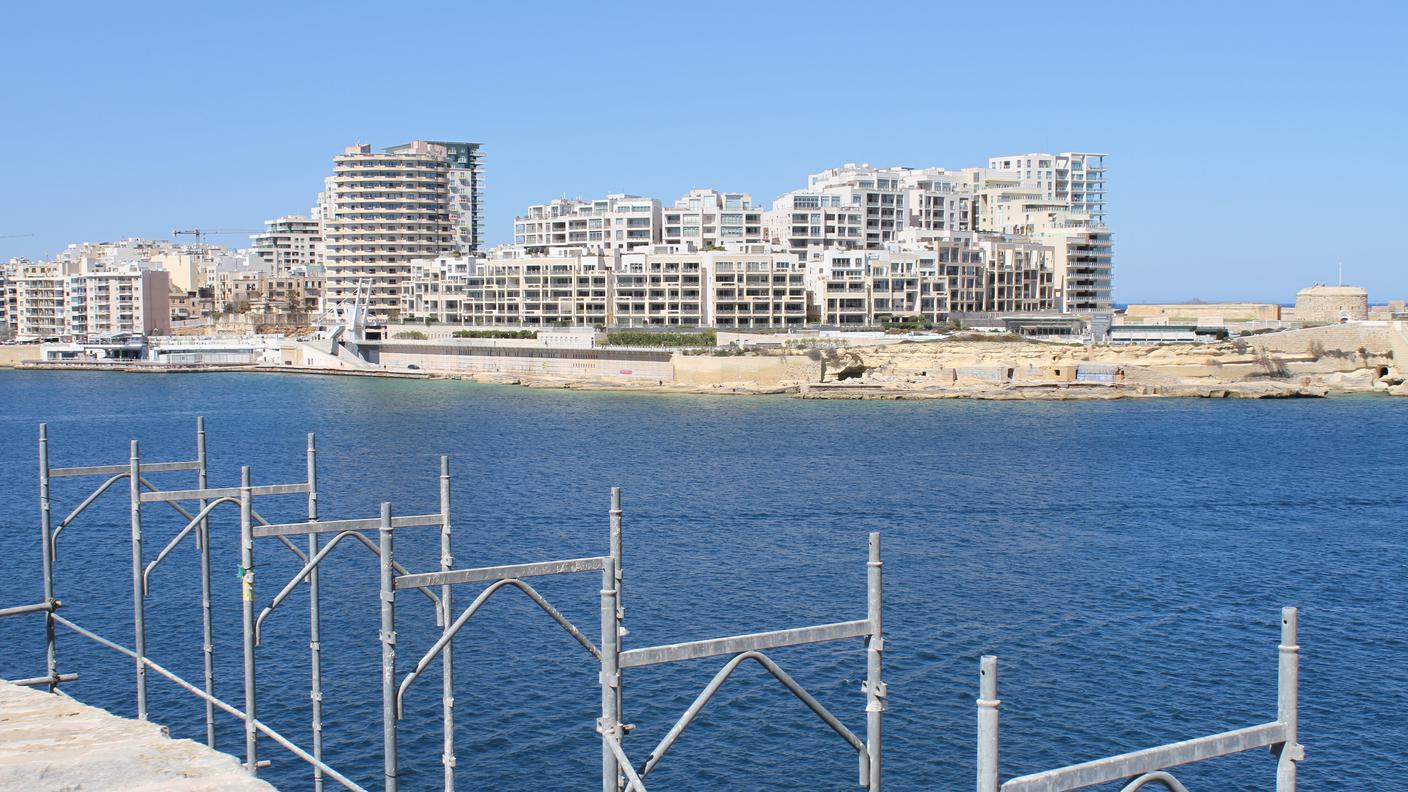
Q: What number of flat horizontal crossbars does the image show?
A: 6